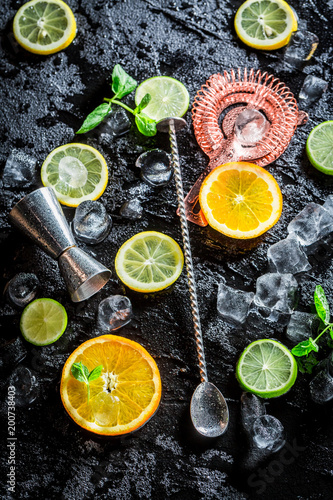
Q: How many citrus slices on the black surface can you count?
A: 10